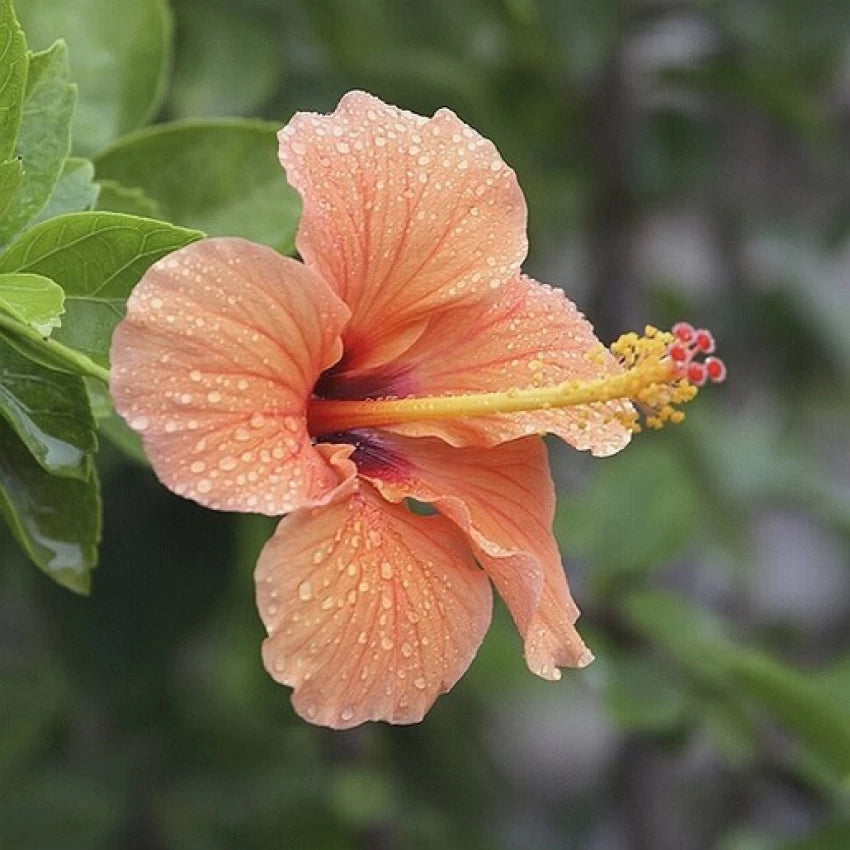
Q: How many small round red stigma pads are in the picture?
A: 5